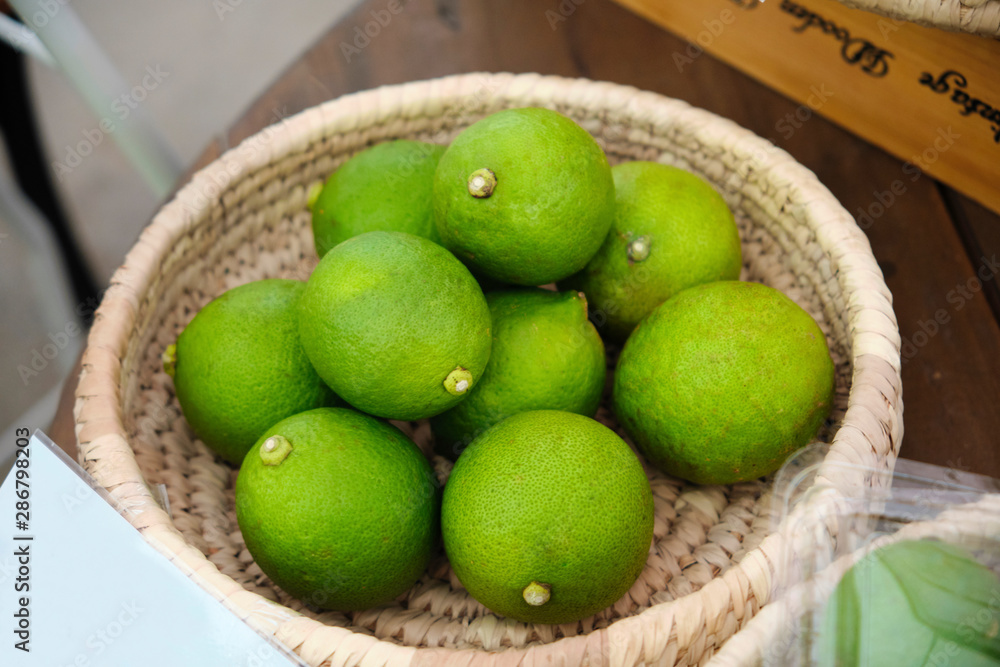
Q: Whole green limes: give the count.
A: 9